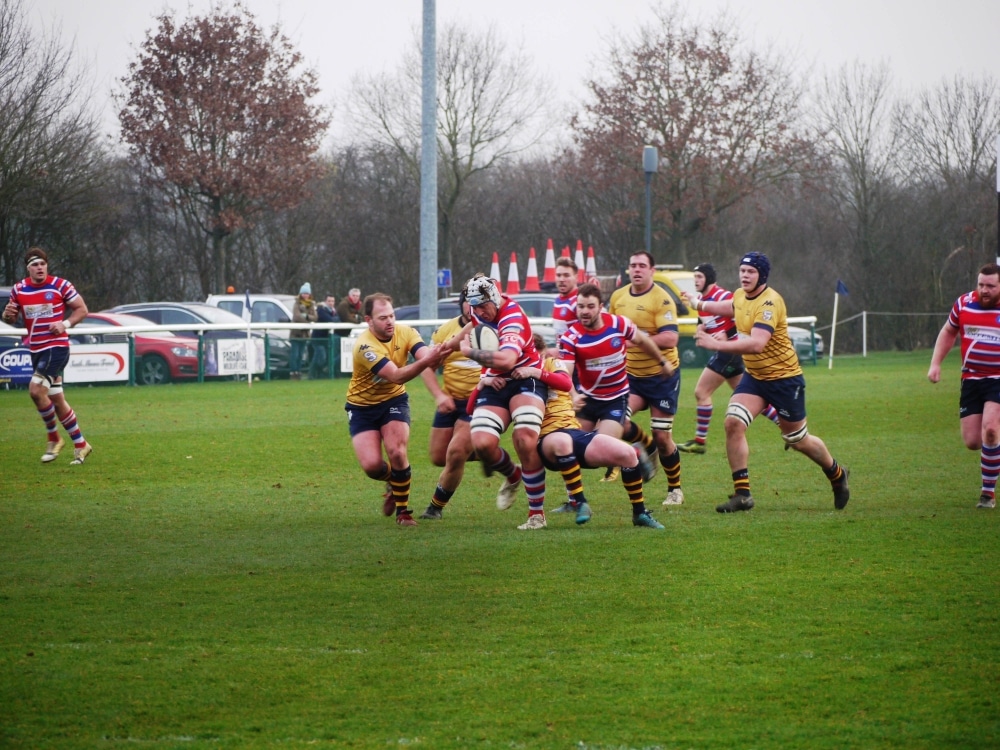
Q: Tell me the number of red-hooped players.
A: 6